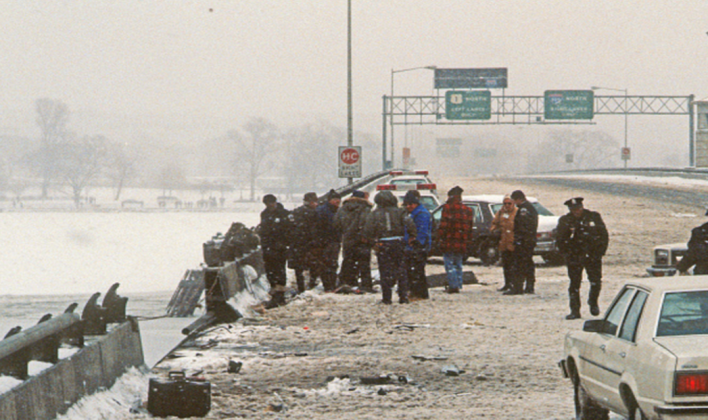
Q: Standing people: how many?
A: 11